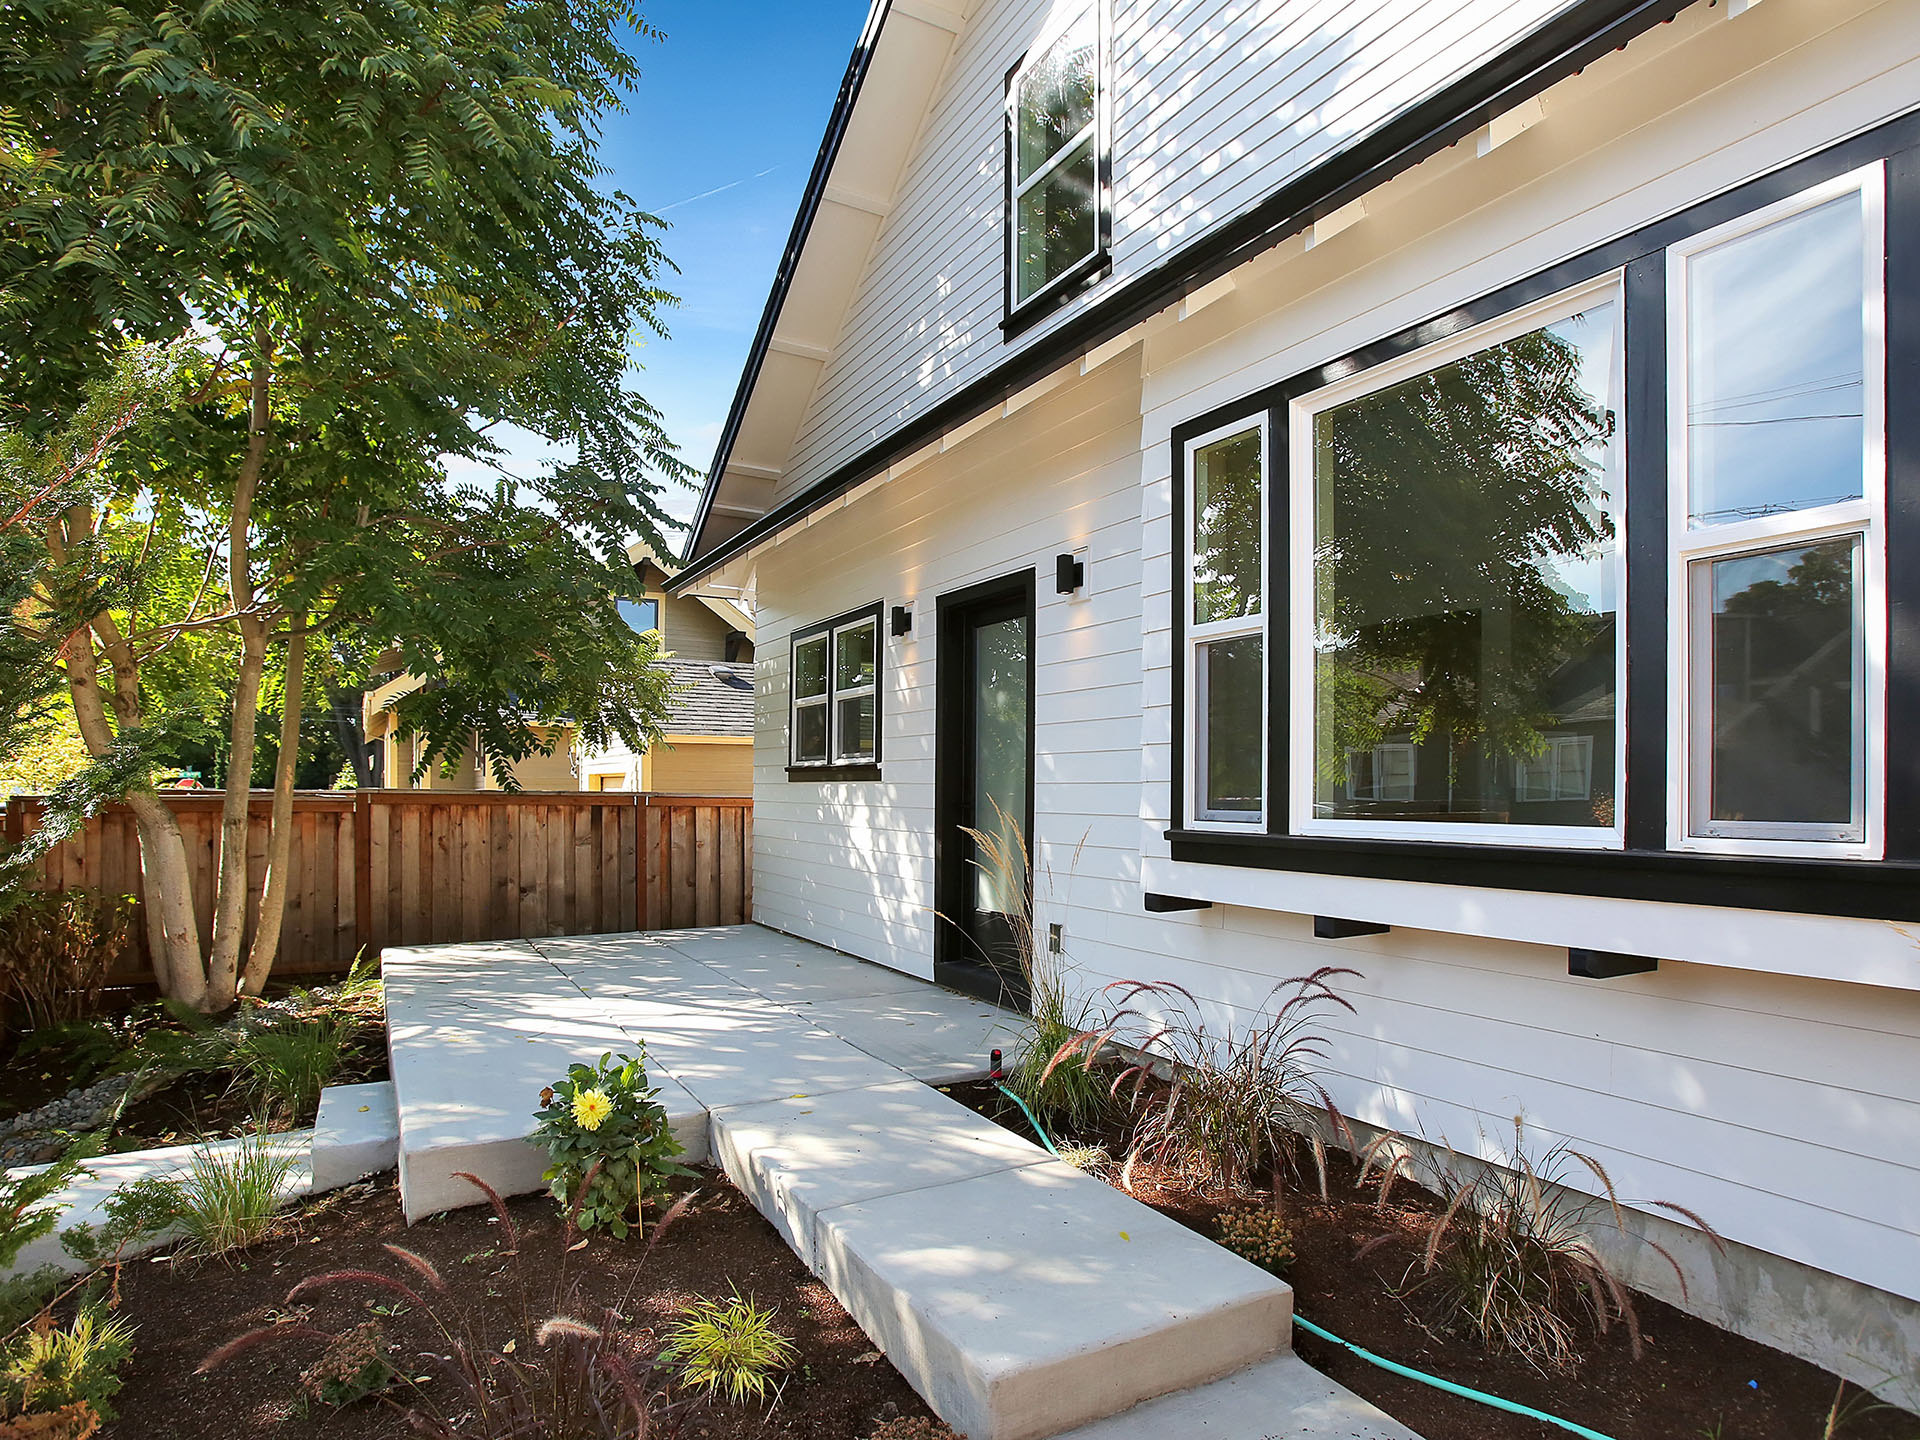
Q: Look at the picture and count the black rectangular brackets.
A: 3